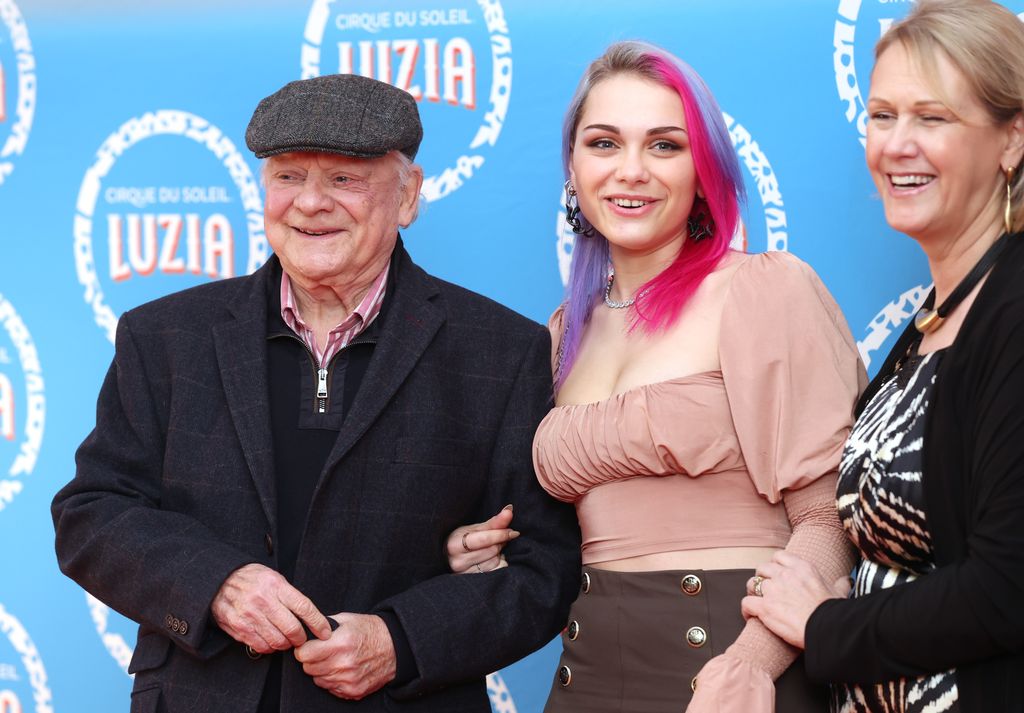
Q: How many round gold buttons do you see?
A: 6